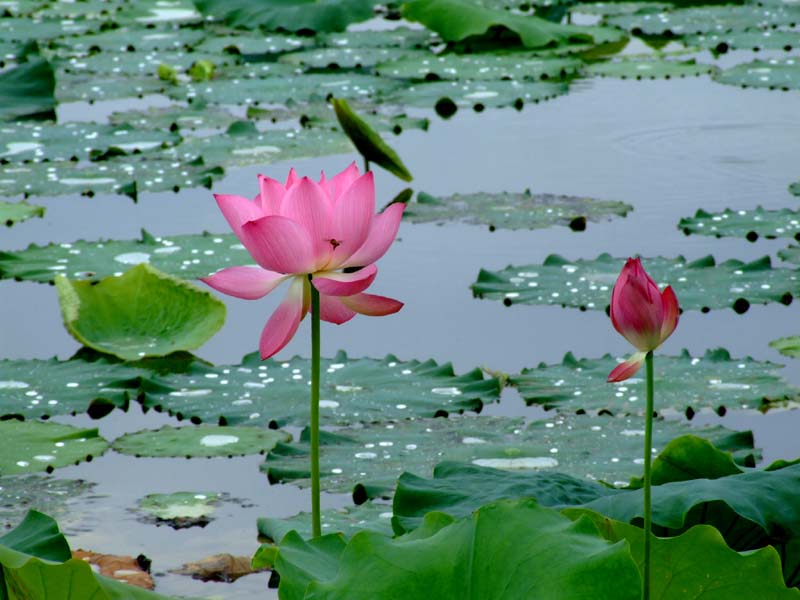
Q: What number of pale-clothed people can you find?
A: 0